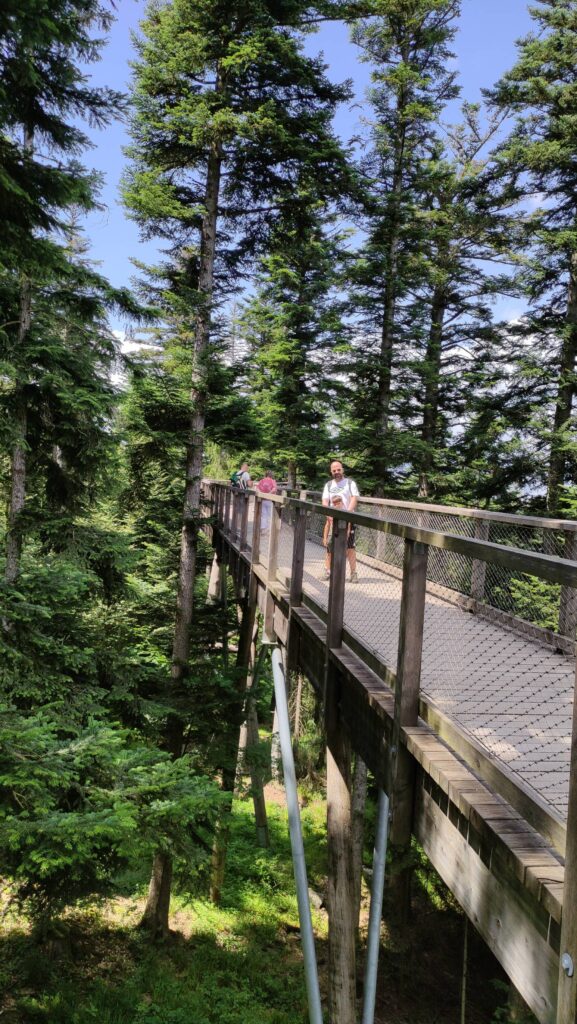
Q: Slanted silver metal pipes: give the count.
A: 2